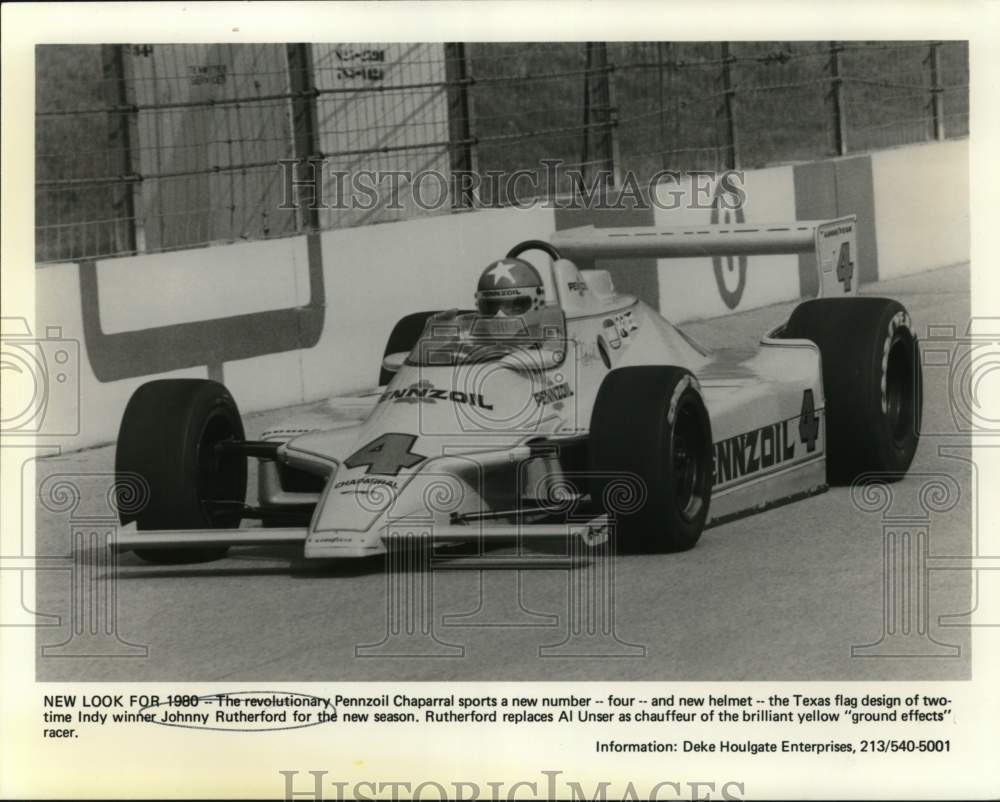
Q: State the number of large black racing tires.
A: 4